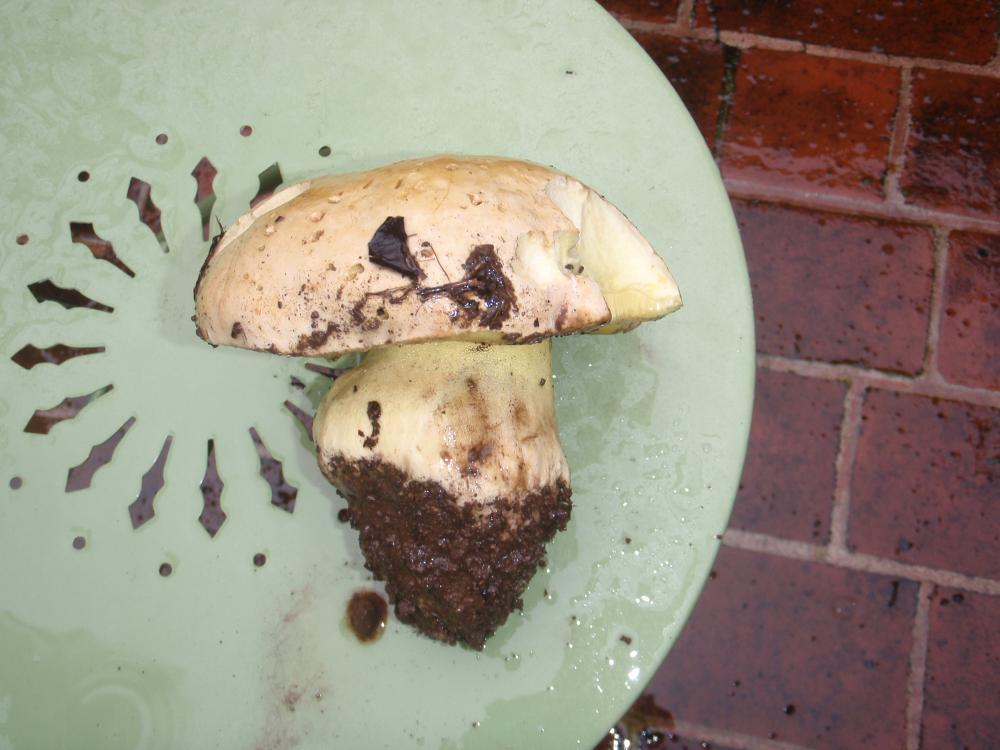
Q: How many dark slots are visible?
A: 13